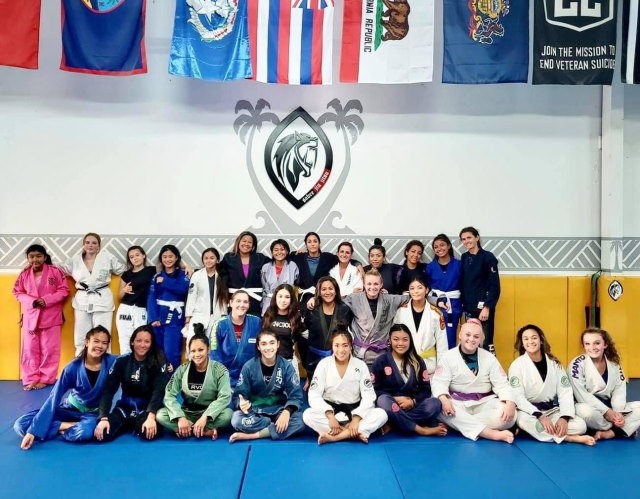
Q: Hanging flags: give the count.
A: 8